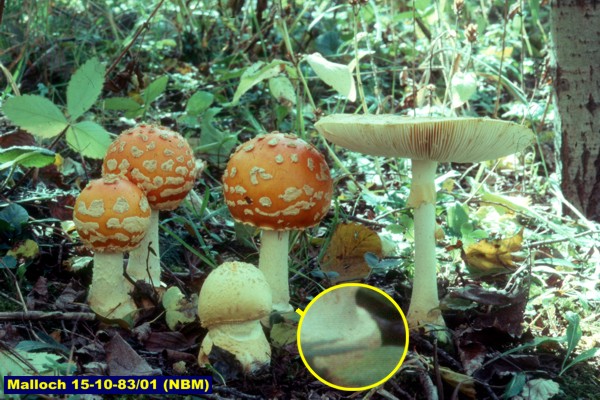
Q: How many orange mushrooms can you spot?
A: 3